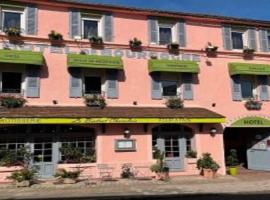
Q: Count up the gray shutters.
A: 15